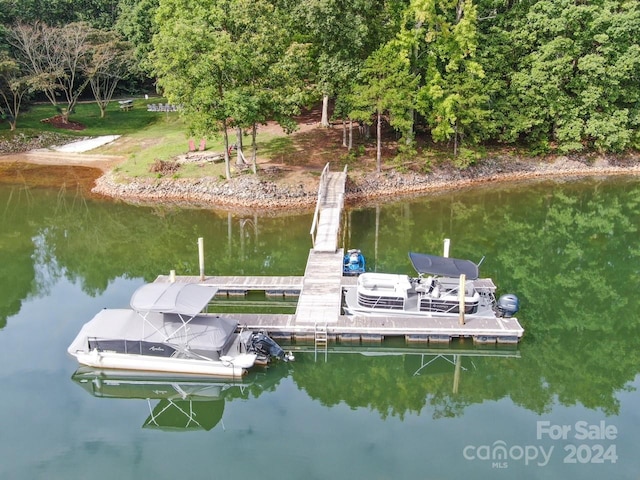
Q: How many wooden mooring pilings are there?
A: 4